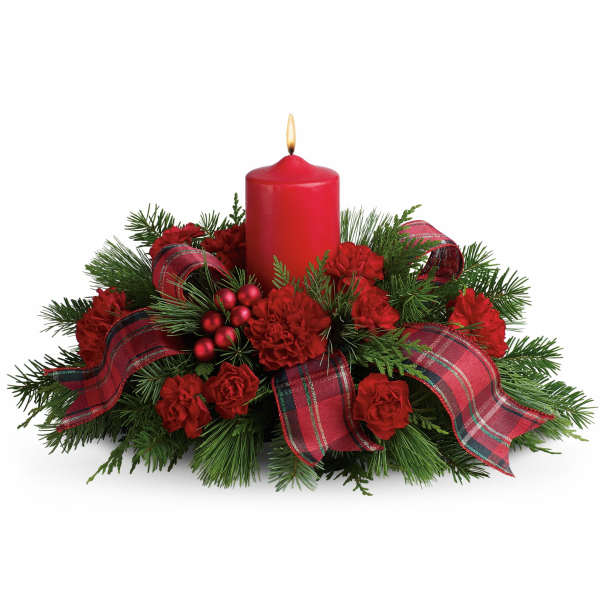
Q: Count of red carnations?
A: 10